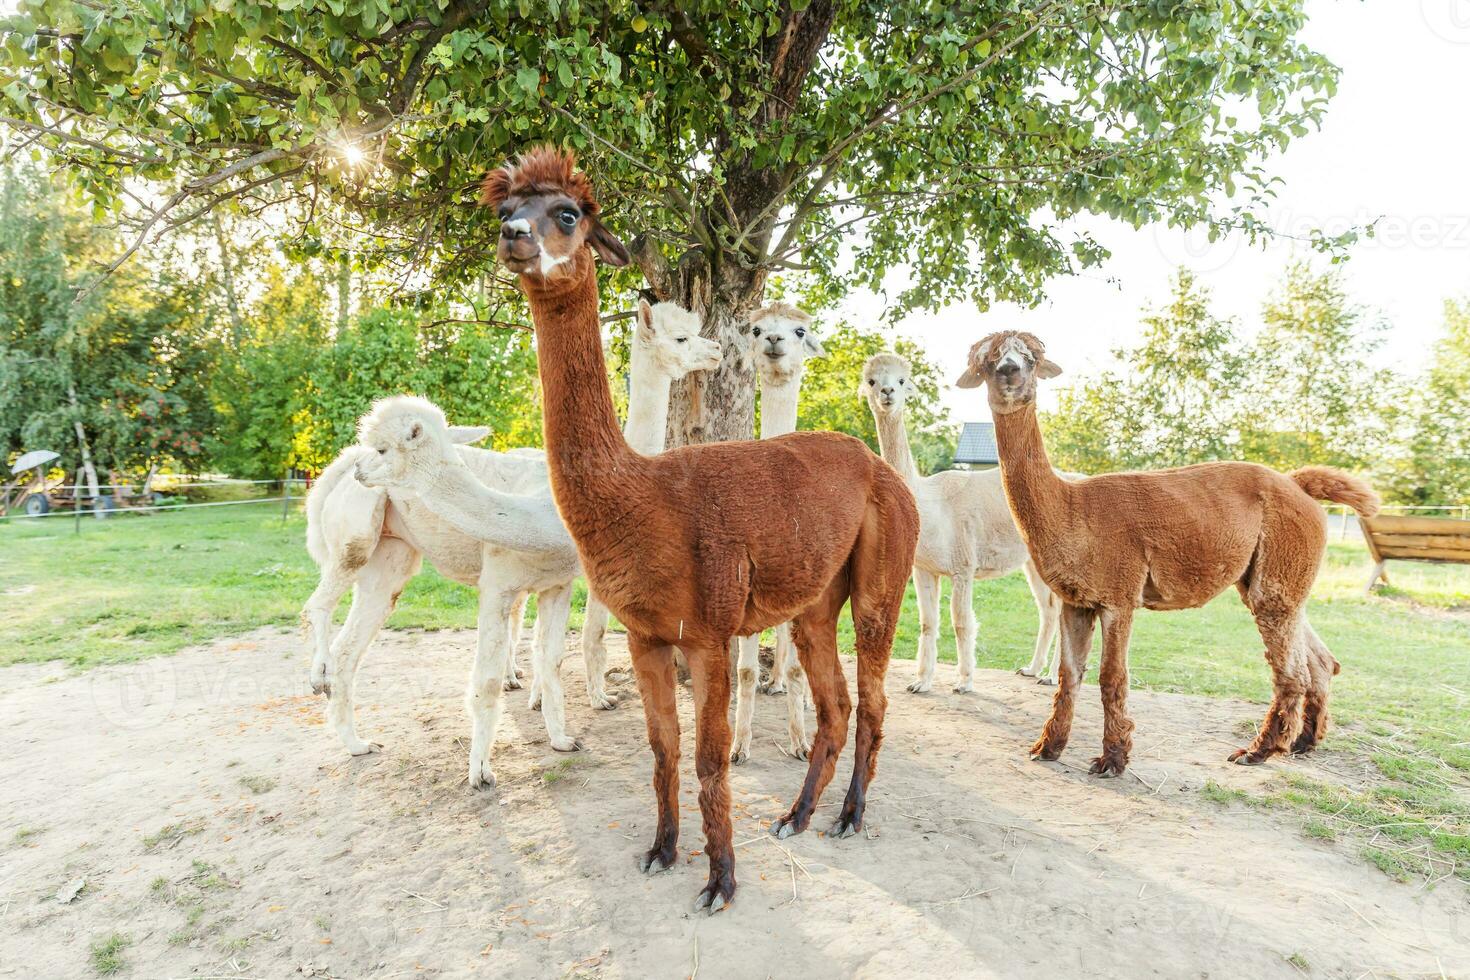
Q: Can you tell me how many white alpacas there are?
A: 4